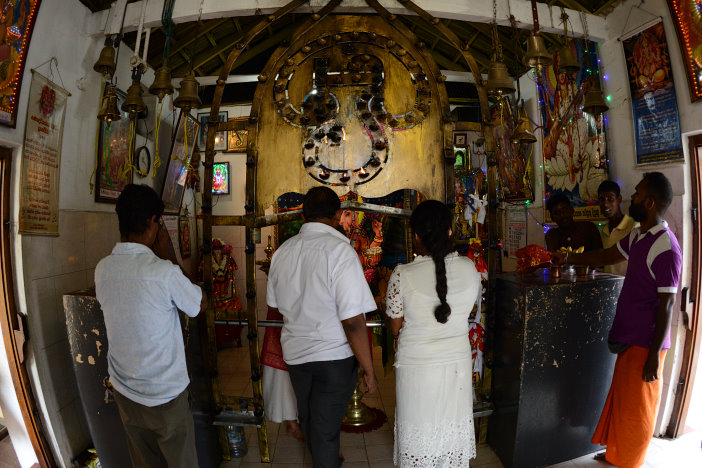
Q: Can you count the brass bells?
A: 10